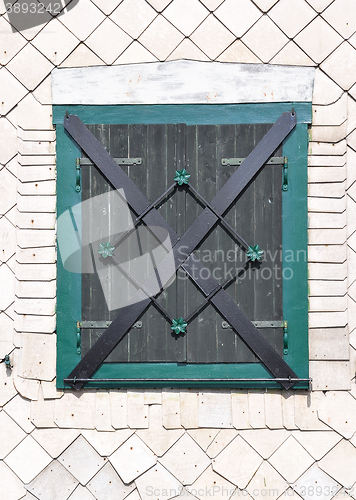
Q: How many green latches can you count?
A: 4